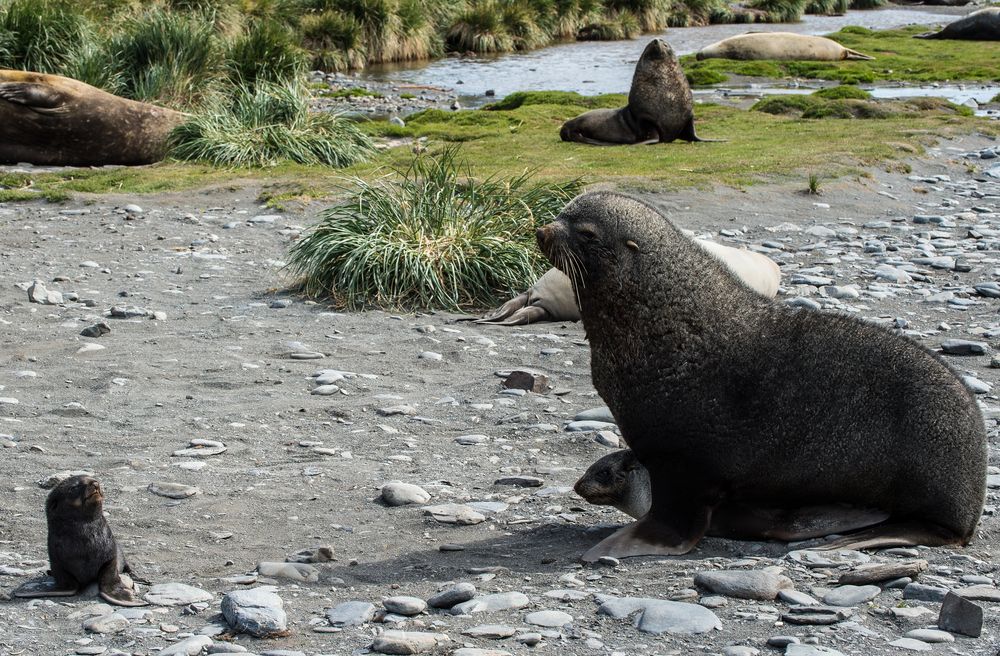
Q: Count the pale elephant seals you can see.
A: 2